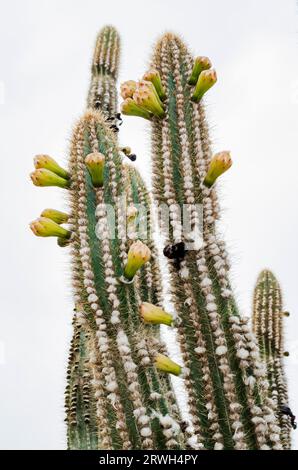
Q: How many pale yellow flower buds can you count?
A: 15